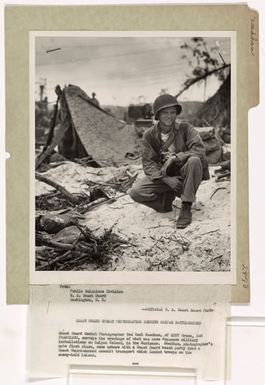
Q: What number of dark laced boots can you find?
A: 1